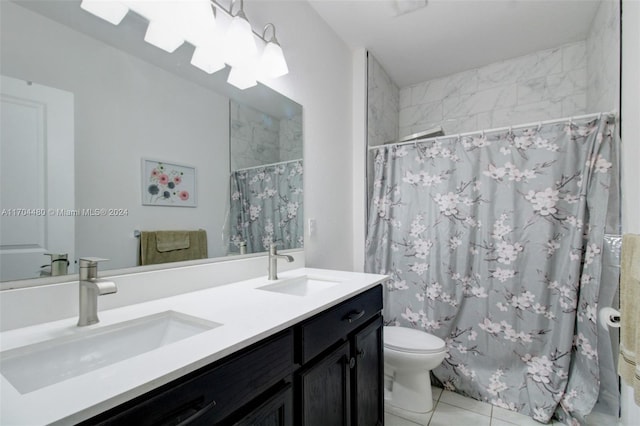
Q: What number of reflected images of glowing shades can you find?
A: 4